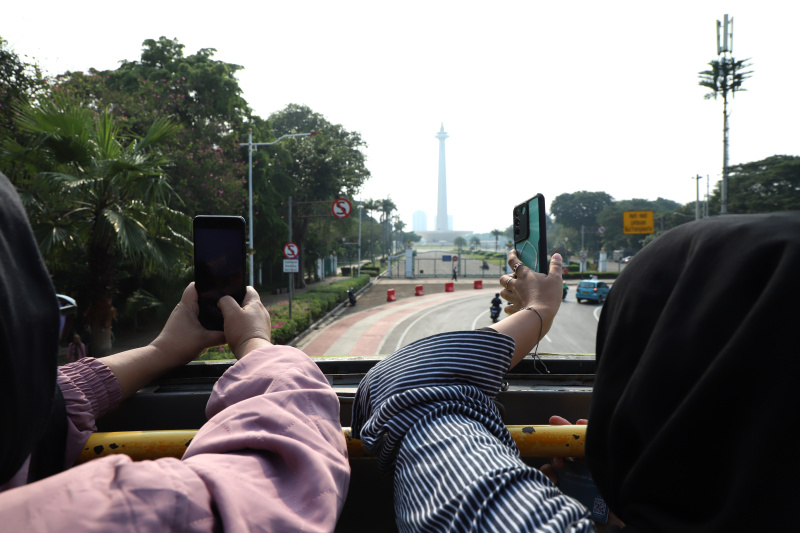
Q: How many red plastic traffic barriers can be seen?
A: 4